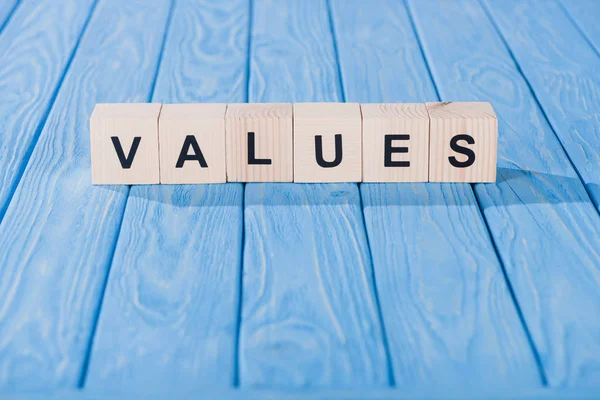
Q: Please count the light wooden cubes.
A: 6